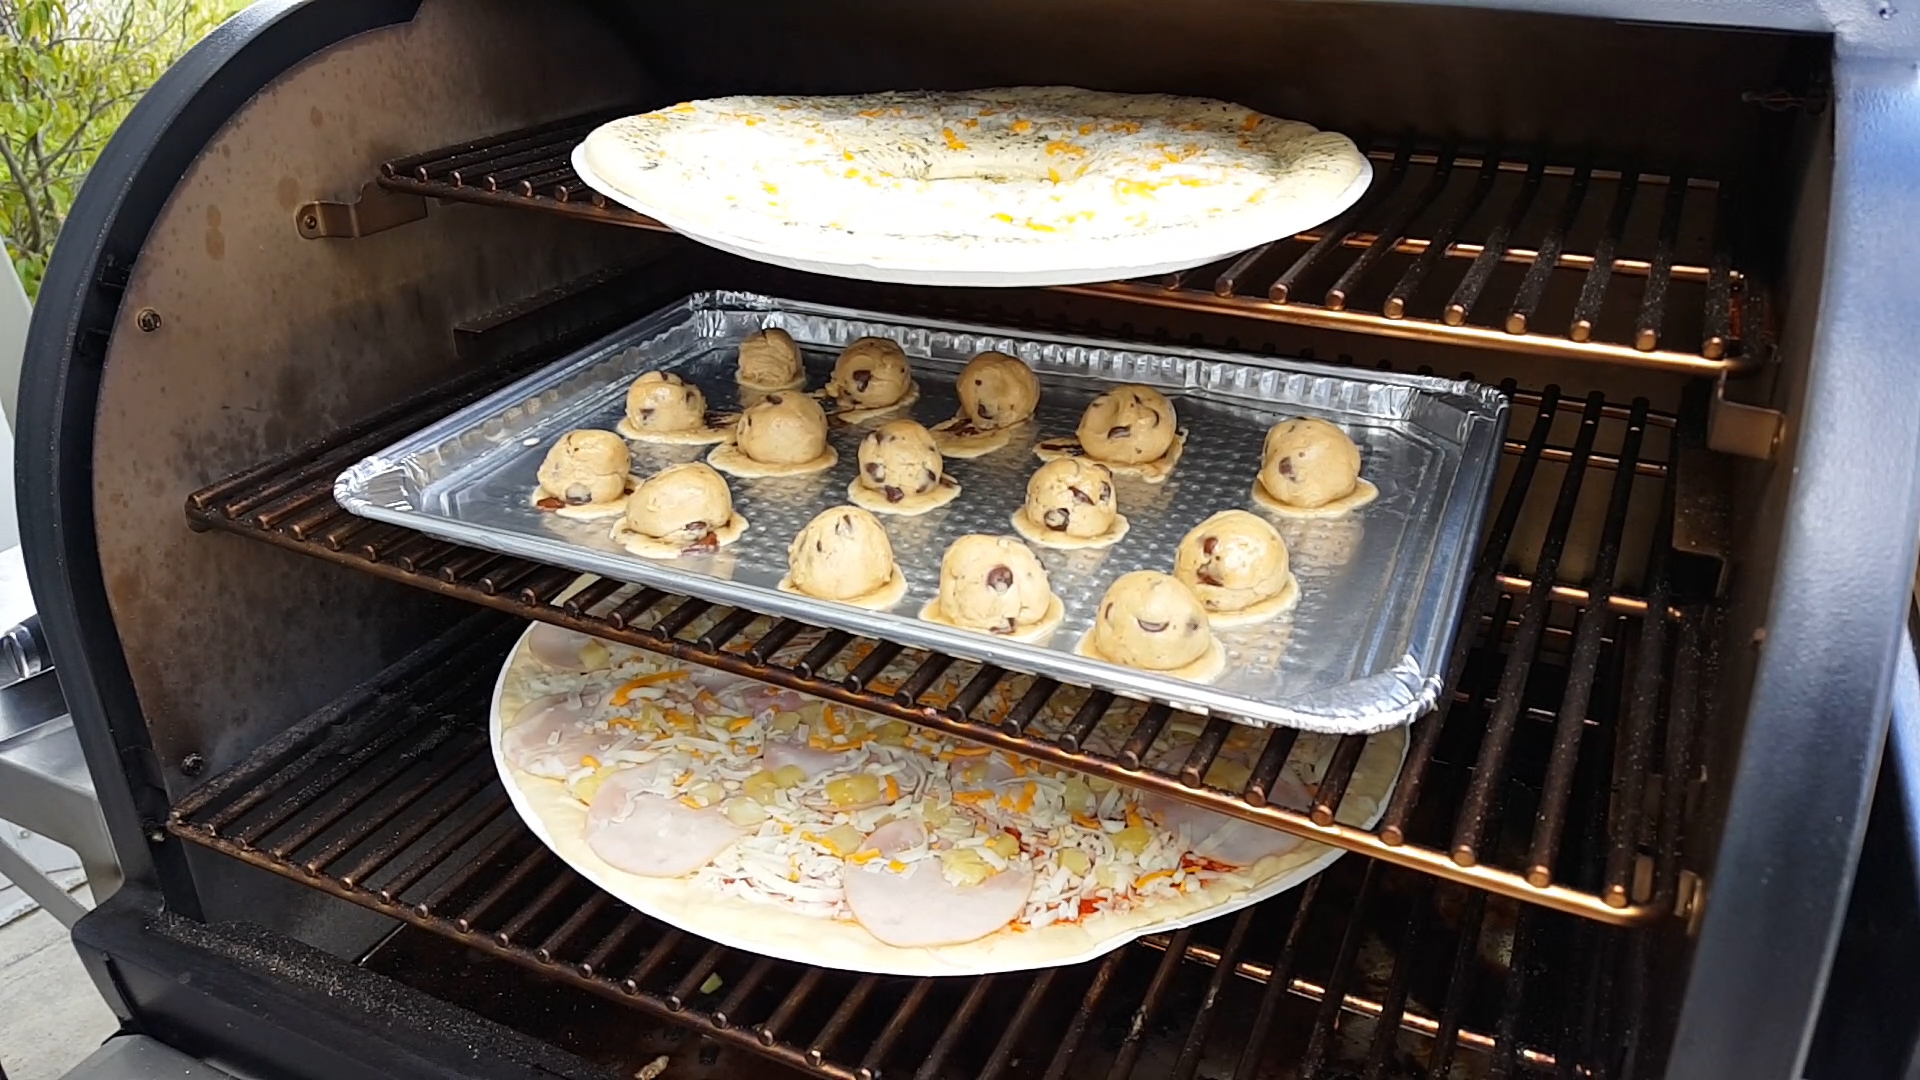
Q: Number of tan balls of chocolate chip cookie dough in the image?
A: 15